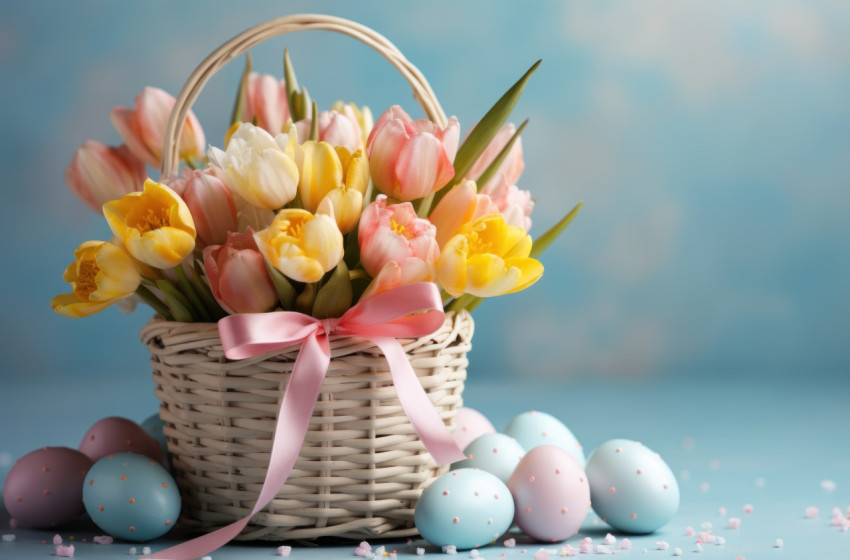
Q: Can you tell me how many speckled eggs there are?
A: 10